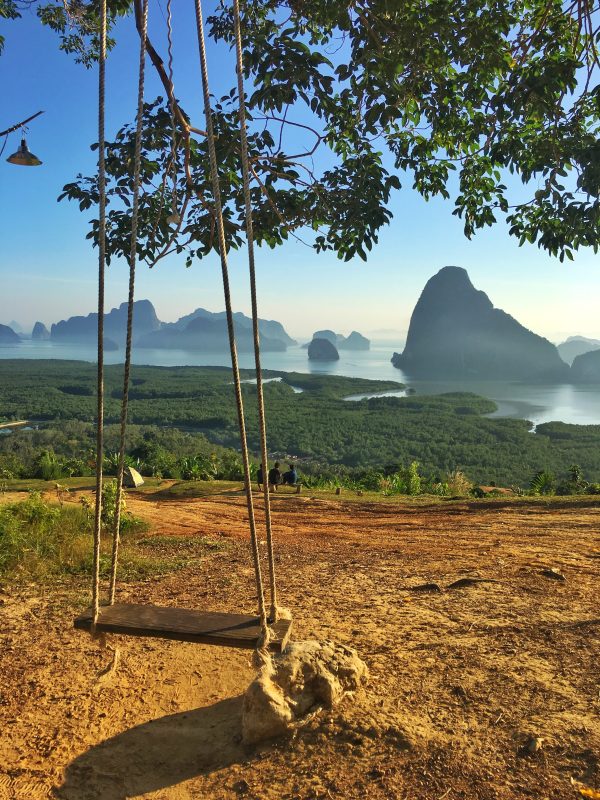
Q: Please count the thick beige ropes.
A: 4